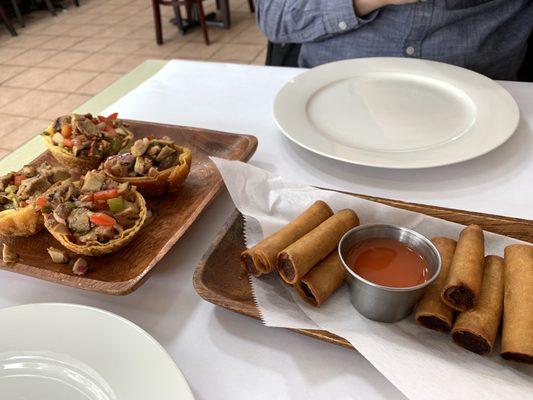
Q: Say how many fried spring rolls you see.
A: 7